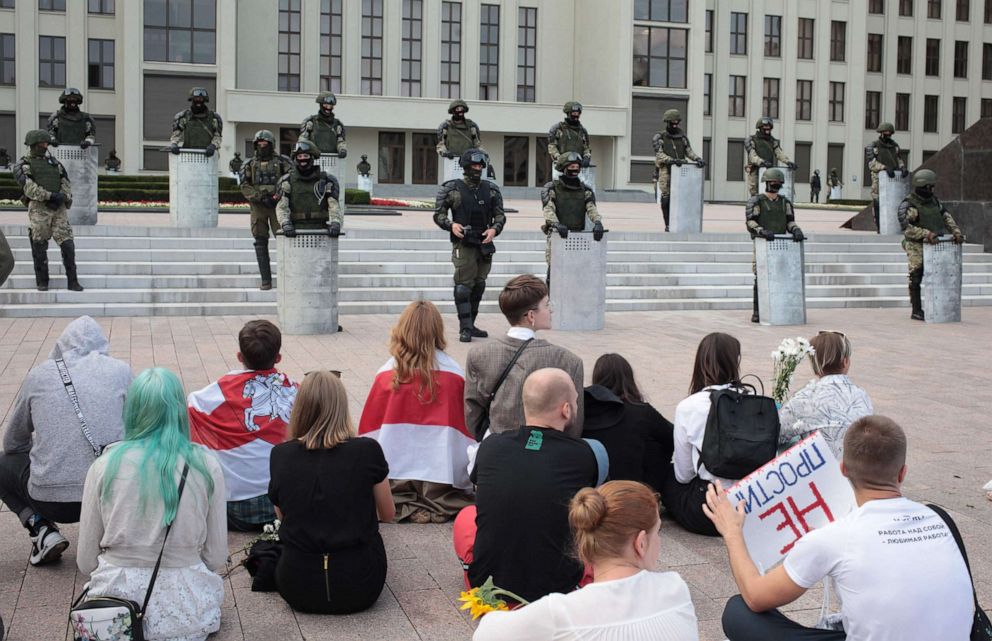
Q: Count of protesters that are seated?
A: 12